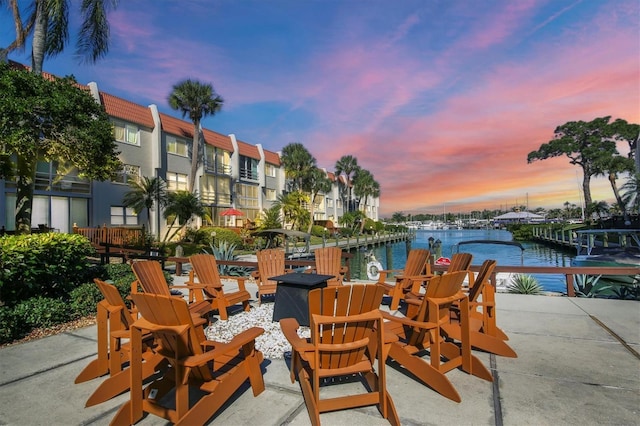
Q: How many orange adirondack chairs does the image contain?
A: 11